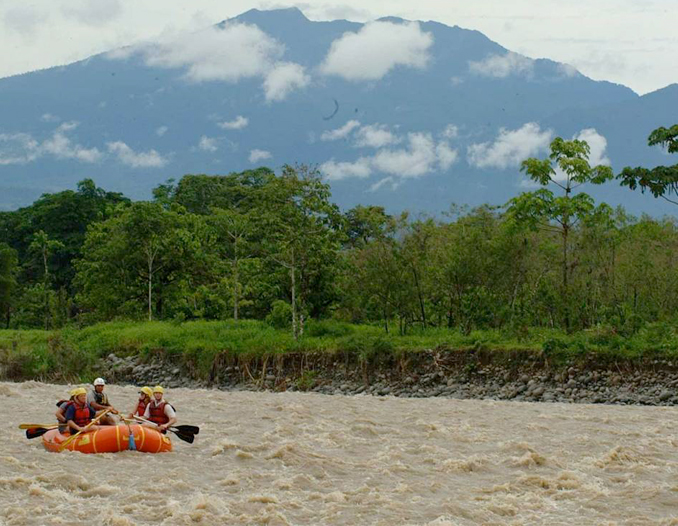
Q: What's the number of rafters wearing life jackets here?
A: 5